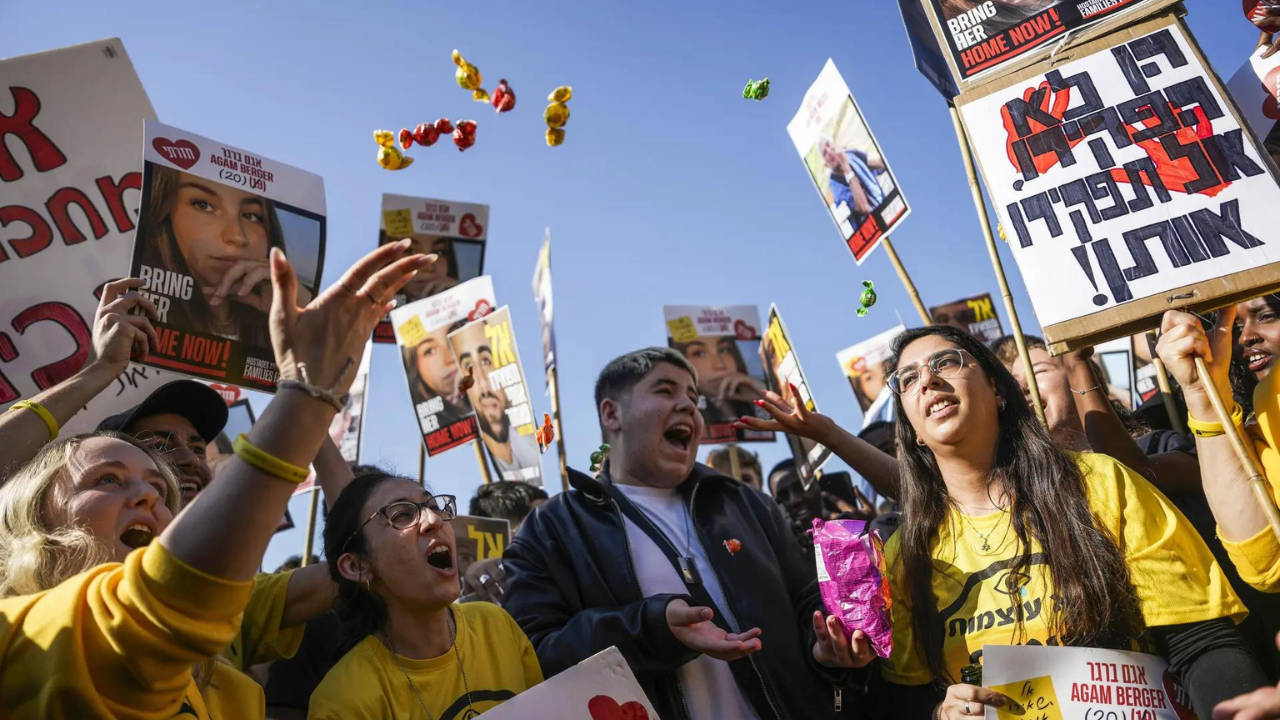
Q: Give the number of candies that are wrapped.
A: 12